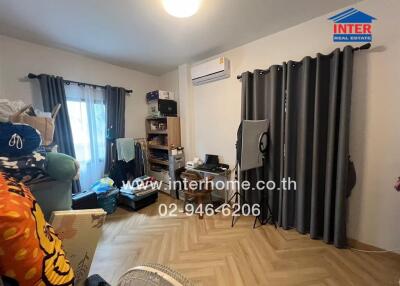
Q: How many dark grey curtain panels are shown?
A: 4